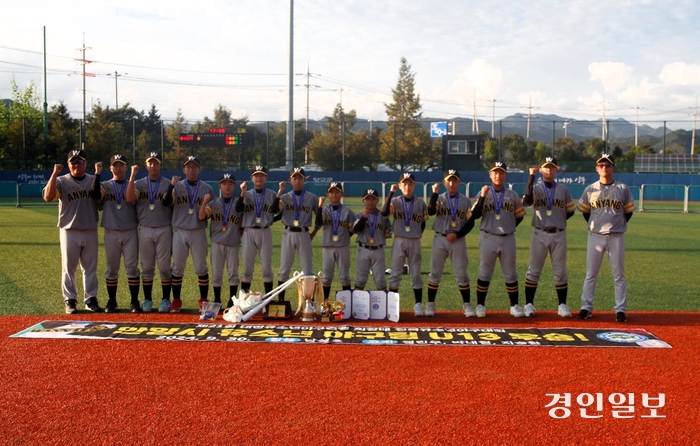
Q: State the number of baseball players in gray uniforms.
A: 14